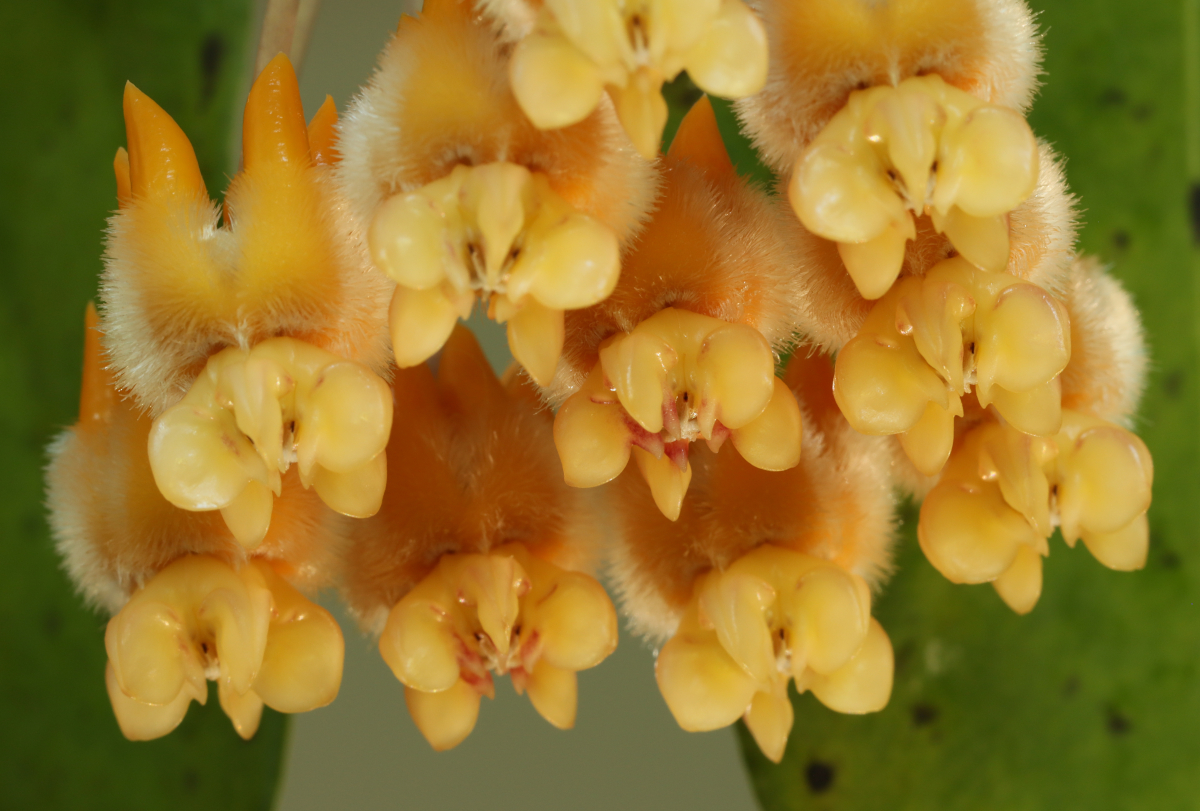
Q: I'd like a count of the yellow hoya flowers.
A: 10